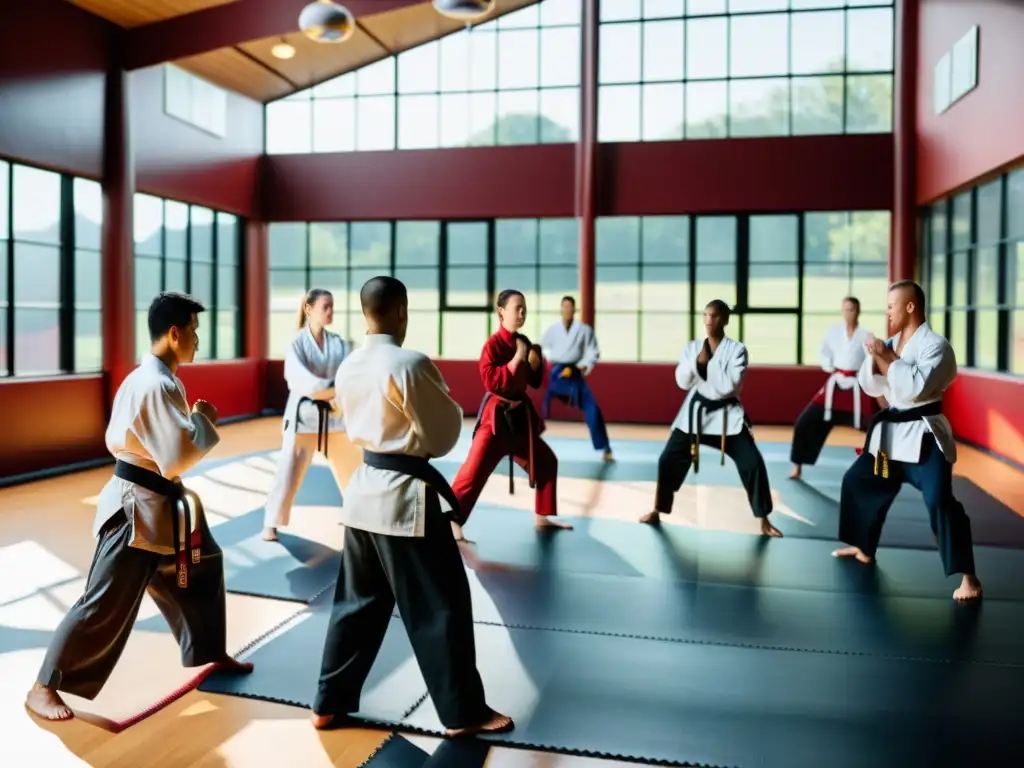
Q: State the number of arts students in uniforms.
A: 8